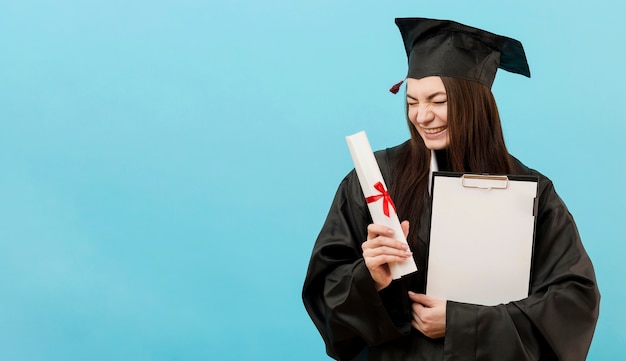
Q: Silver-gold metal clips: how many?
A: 1